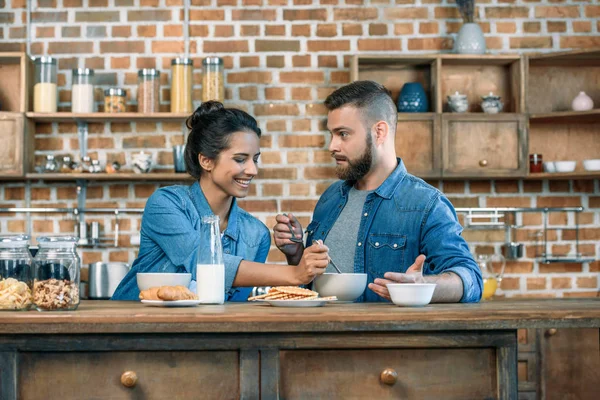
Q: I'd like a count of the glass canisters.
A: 8